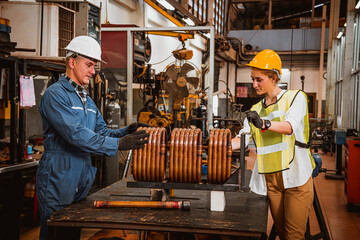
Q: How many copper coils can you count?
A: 3